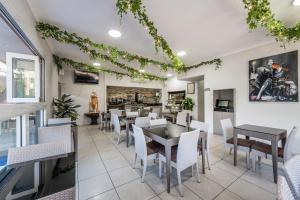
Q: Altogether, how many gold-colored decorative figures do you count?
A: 1